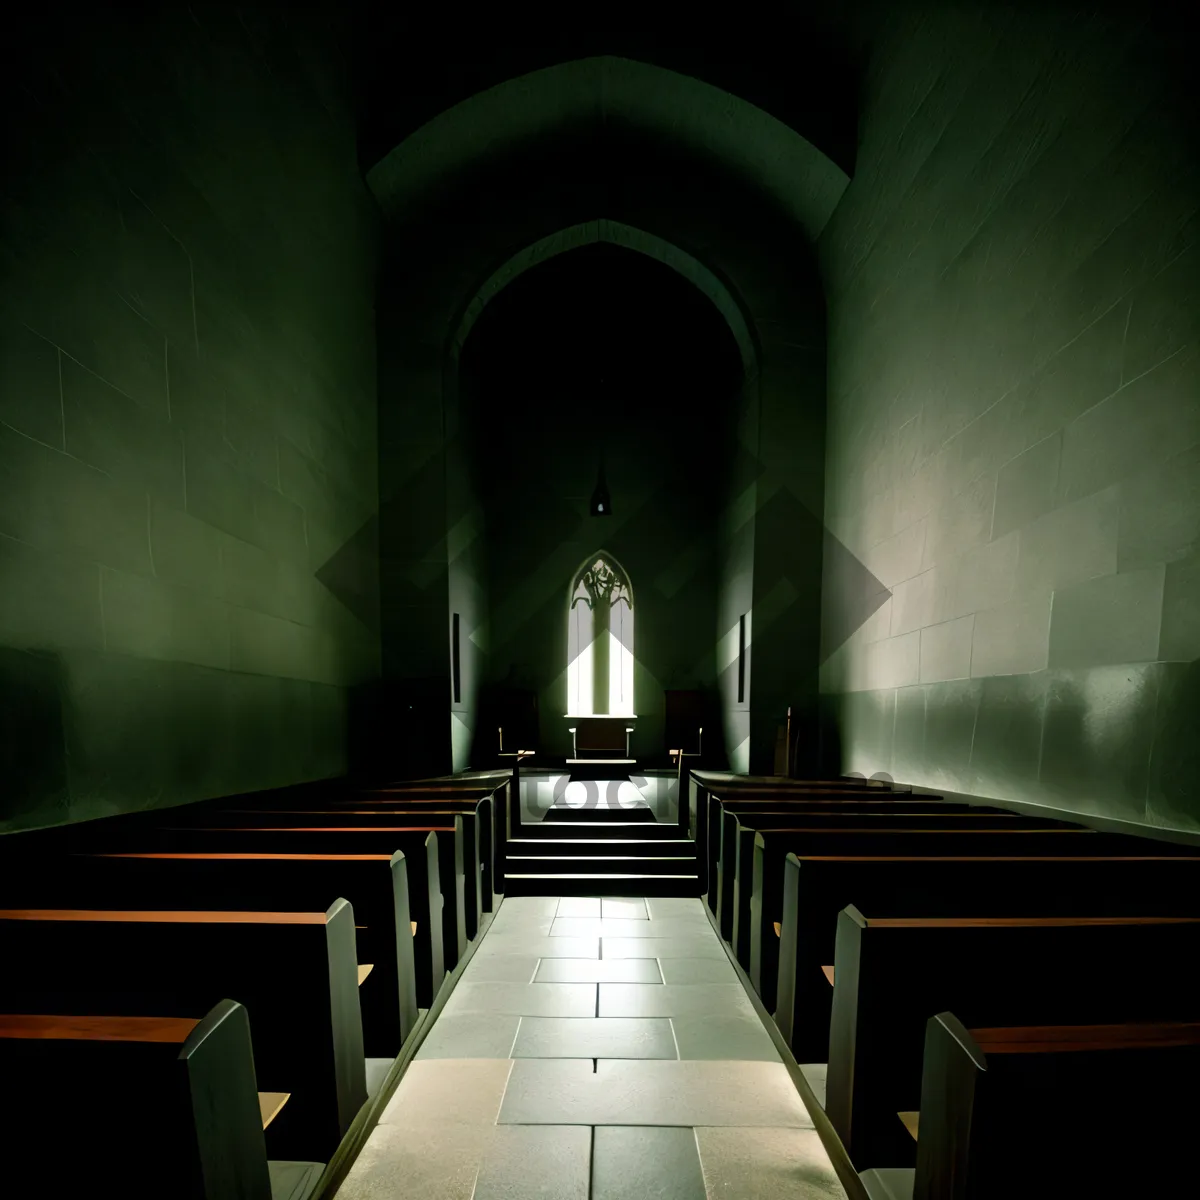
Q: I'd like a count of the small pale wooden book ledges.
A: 6